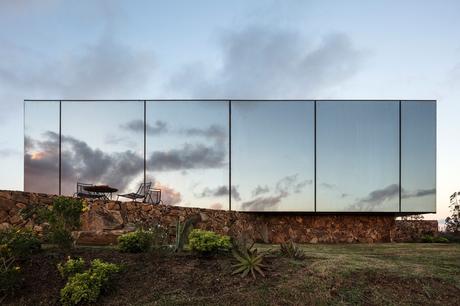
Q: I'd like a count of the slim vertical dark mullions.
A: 5